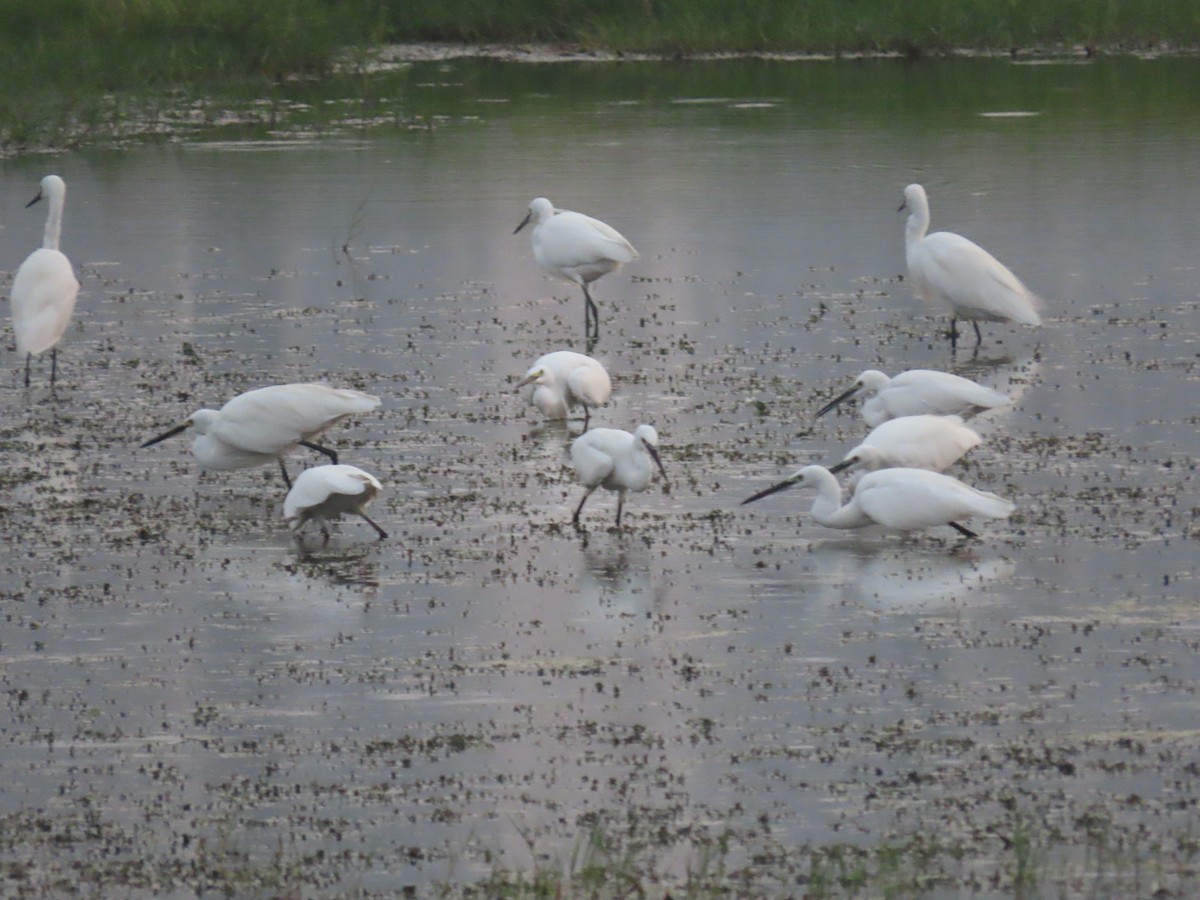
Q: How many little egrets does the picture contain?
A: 10